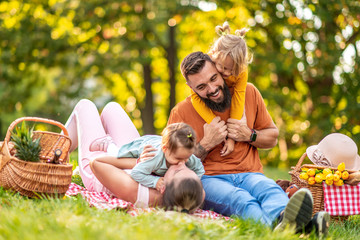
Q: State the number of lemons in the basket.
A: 0